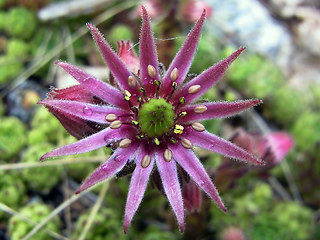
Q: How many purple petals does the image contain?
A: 13